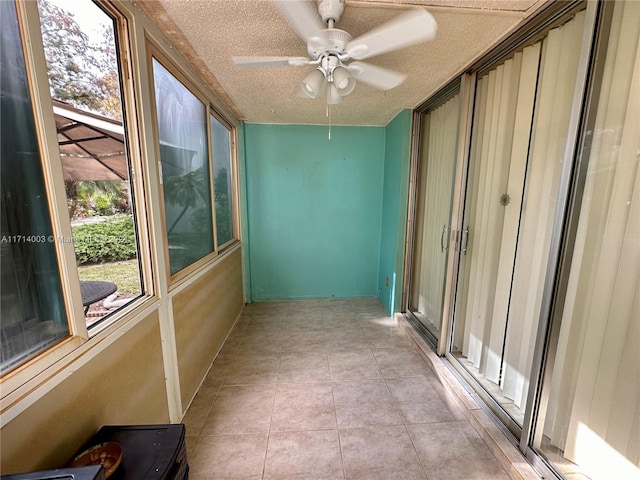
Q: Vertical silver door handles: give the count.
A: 2